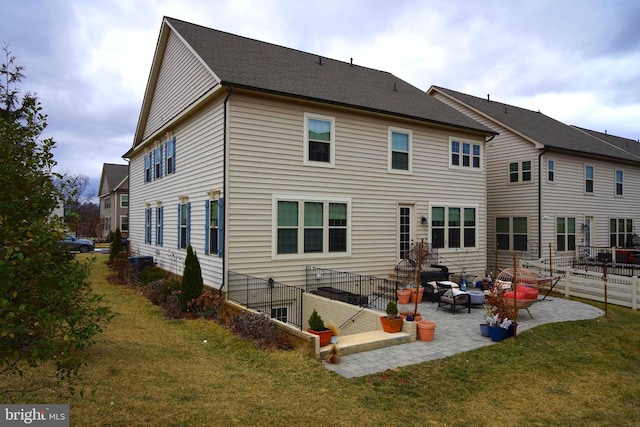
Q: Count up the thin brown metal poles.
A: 5